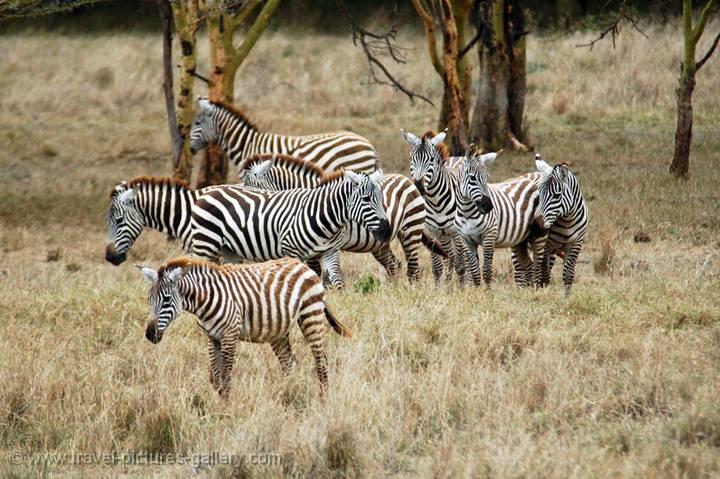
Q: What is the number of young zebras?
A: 1